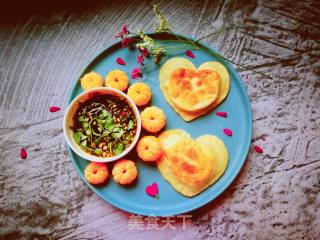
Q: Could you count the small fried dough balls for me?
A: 7